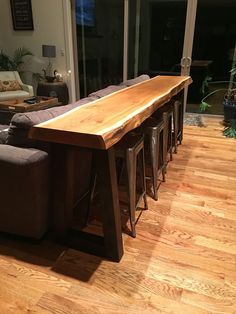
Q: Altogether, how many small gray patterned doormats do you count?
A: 1